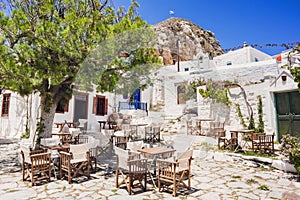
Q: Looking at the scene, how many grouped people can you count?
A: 0